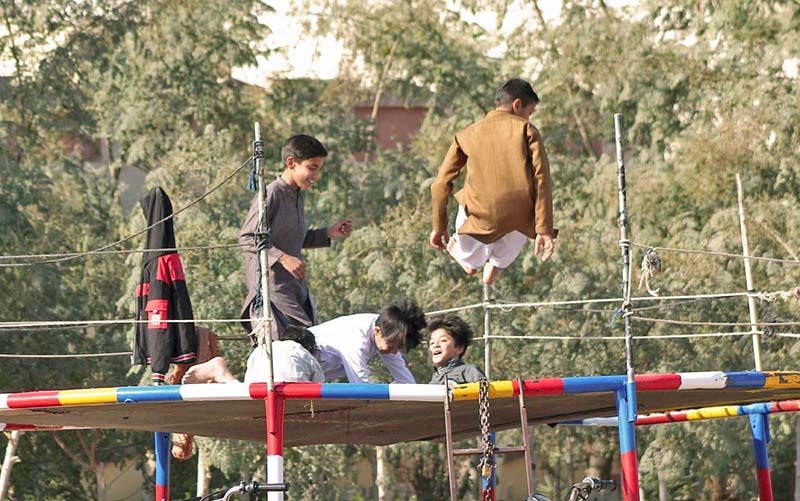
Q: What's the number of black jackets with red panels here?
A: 1